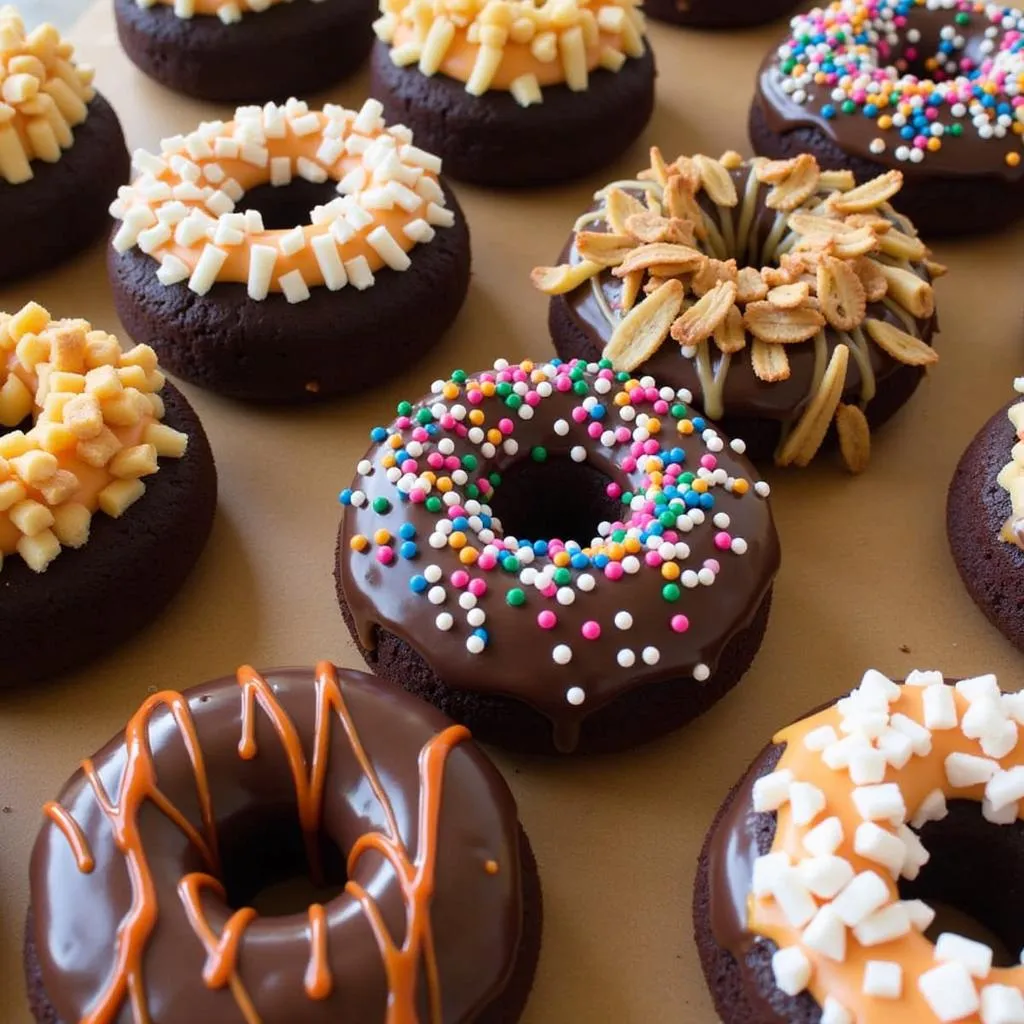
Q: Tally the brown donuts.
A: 12